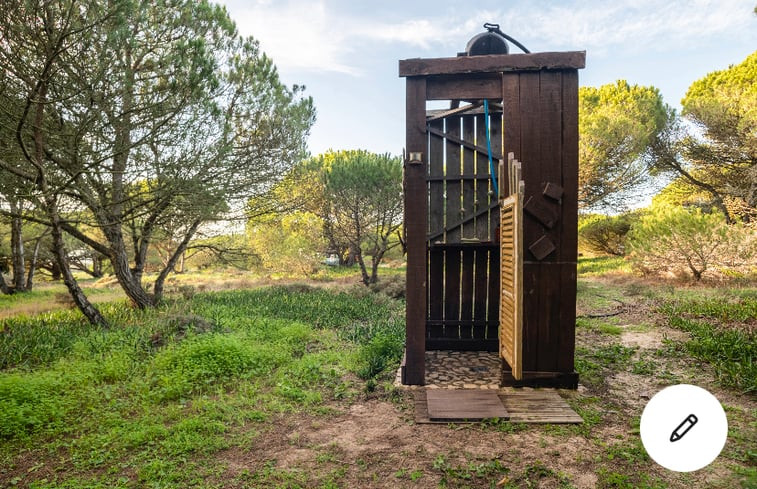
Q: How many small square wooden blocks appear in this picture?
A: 2